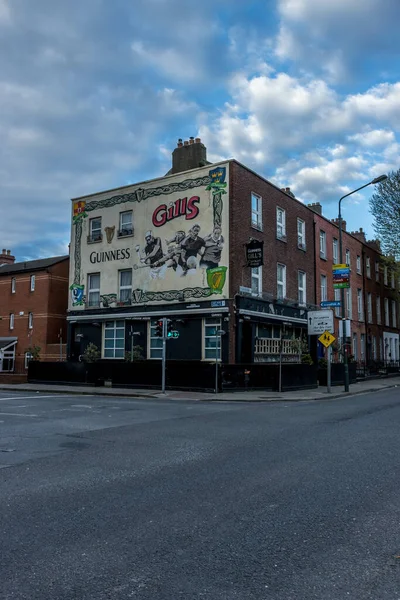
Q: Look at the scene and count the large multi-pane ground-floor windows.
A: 3